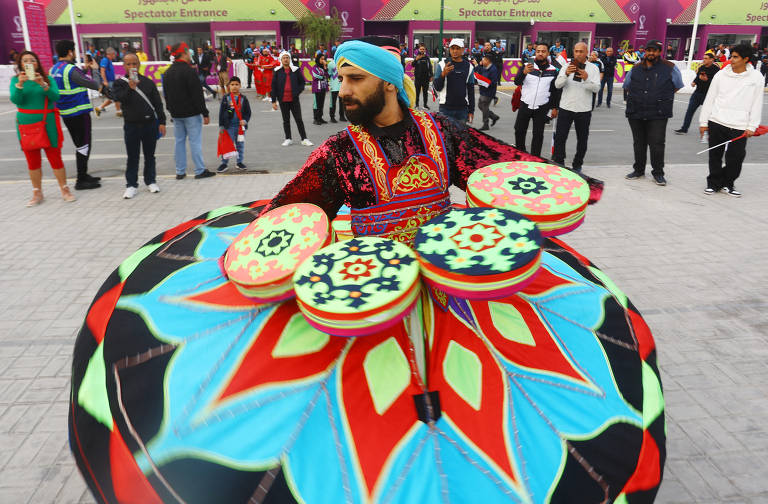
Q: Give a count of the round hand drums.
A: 4